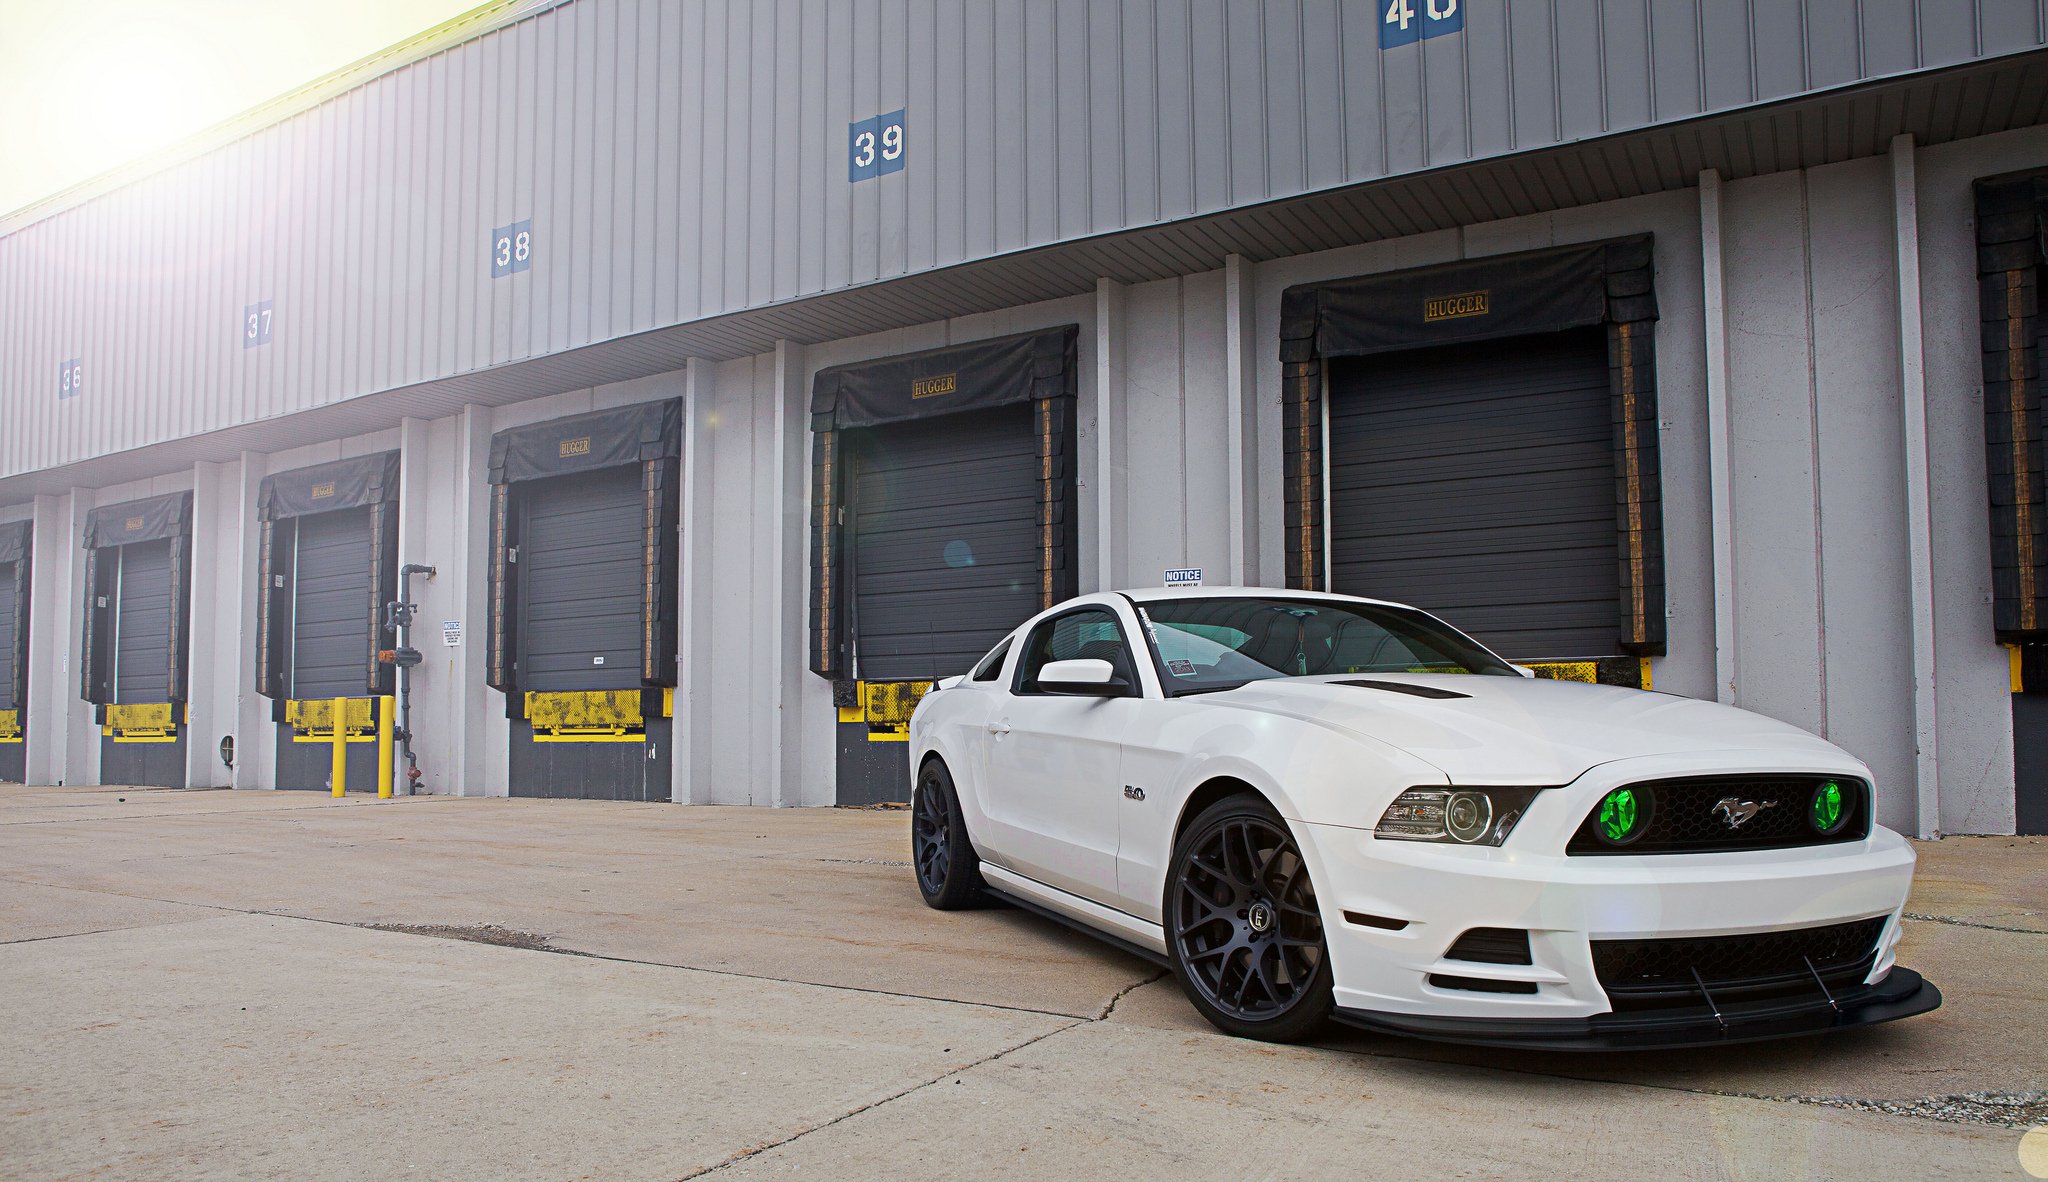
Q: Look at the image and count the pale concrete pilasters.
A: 12